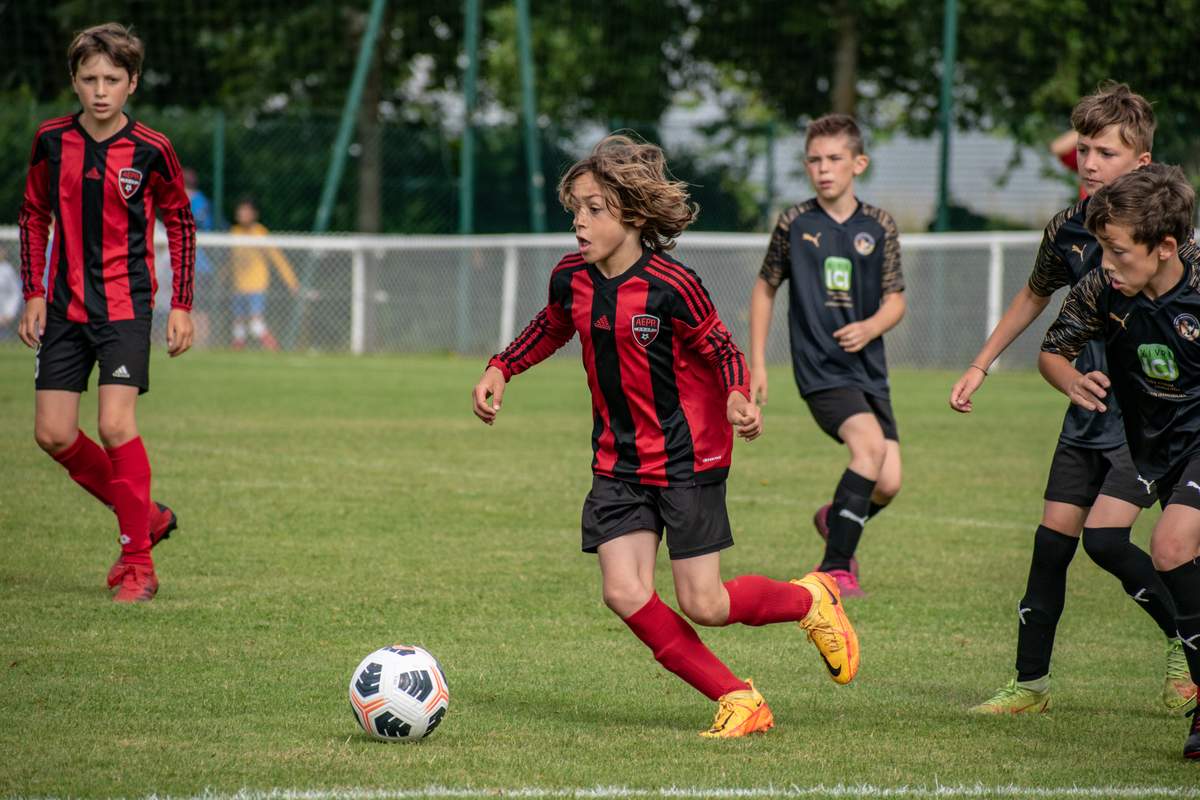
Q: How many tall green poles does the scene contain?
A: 4